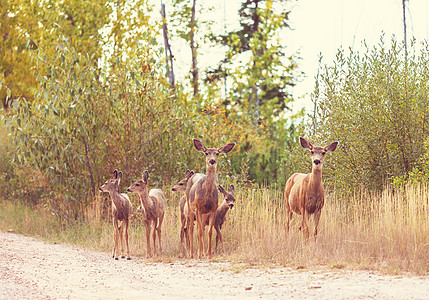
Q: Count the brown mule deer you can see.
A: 6